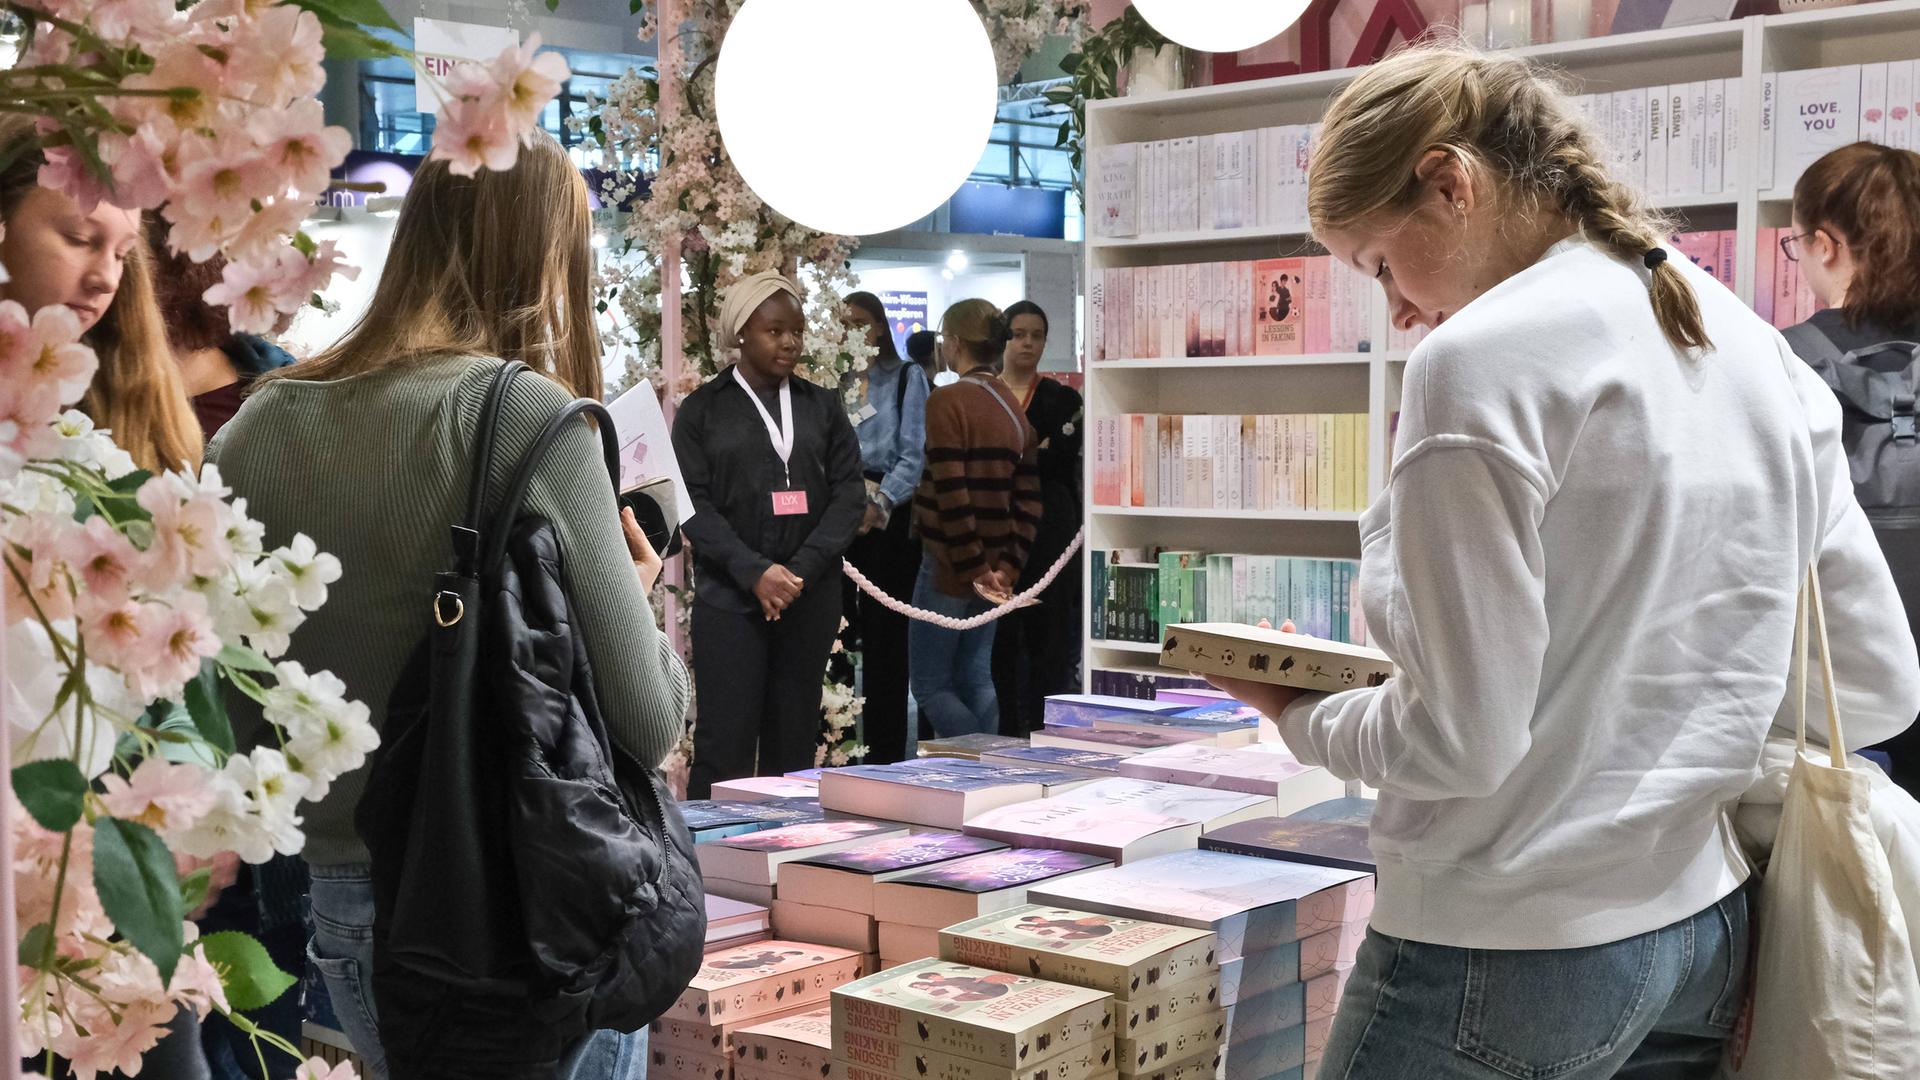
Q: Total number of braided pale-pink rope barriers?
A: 1